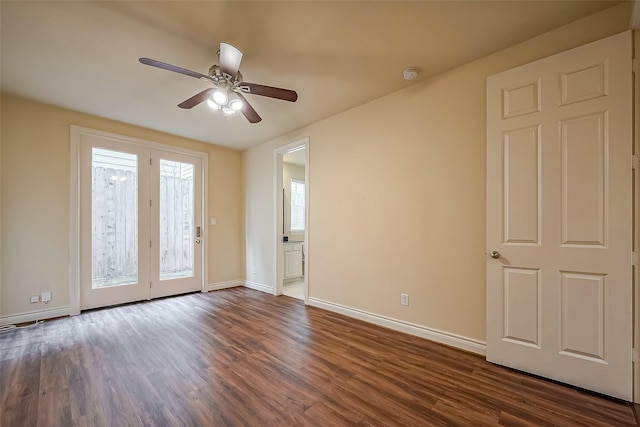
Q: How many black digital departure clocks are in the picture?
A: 0